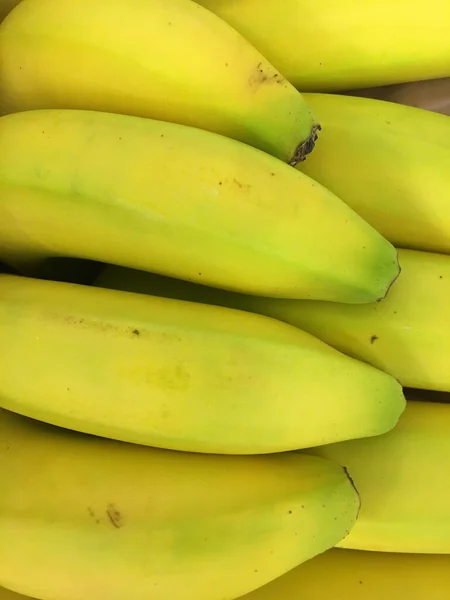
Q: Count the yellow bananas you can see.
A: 9